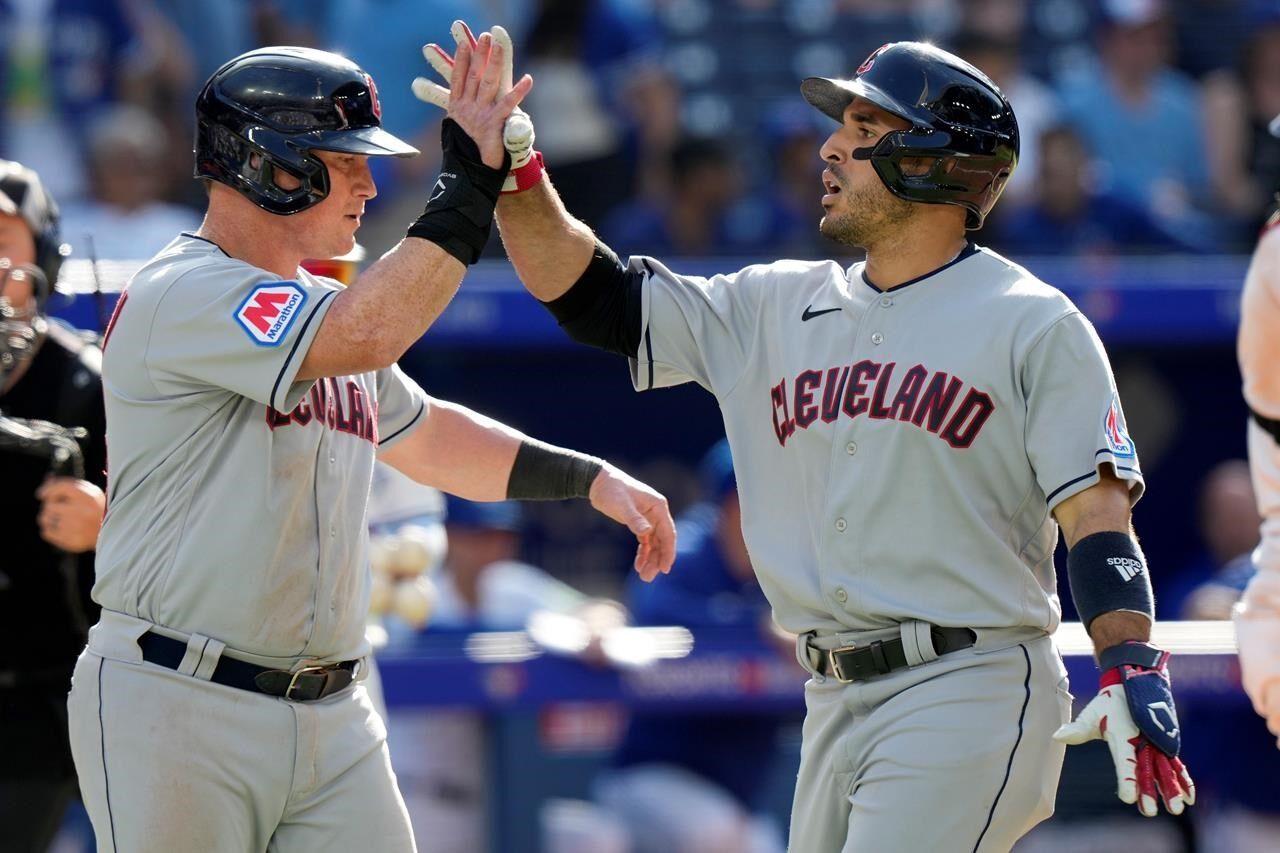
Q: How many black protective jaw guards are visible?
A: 2